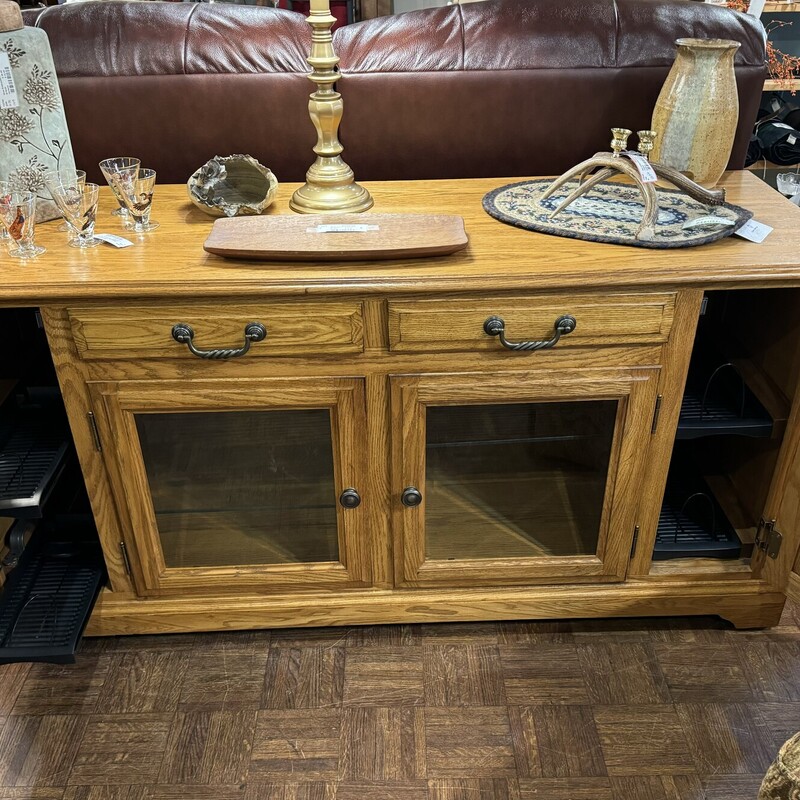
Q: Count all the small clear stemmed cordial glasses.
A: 6